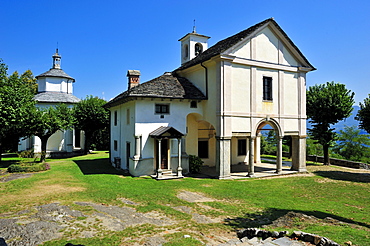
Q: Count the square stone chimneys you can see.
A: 1